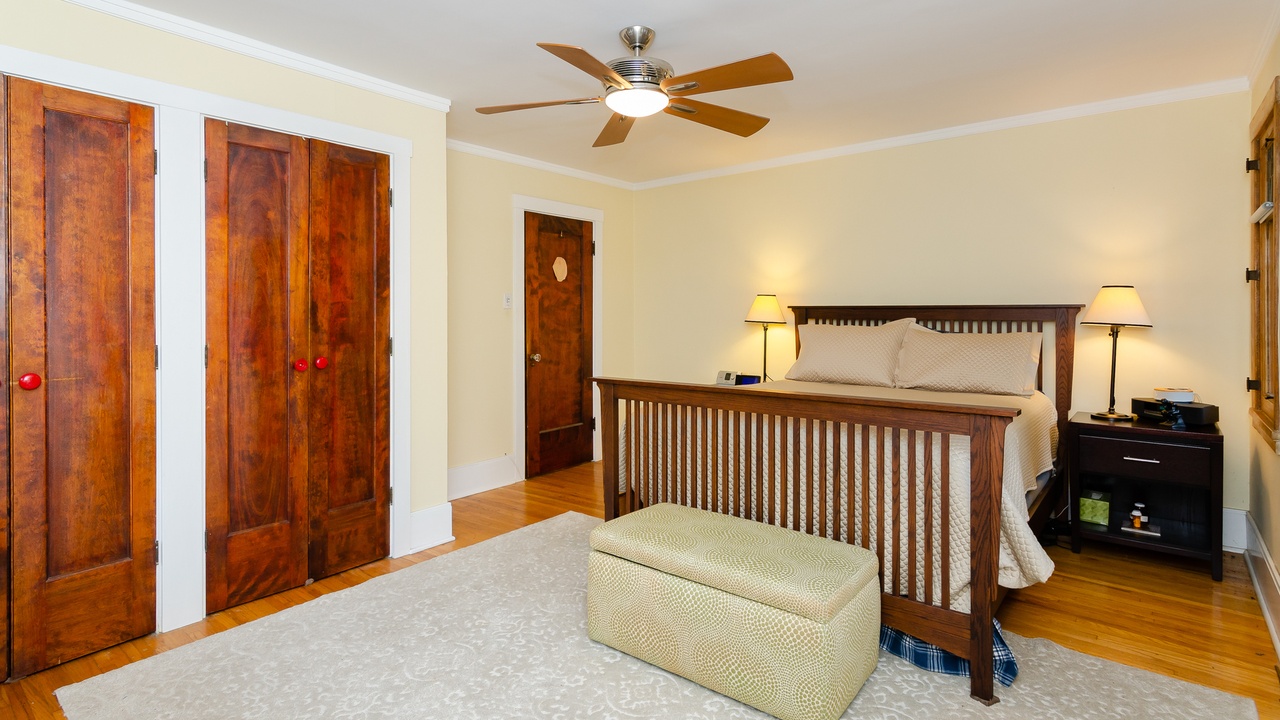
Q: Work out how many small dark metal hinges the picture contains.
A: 14